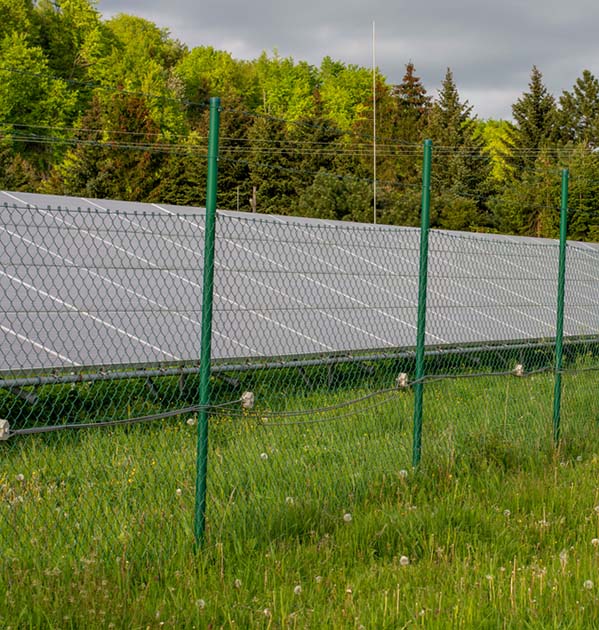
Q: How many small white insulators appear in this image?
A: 4